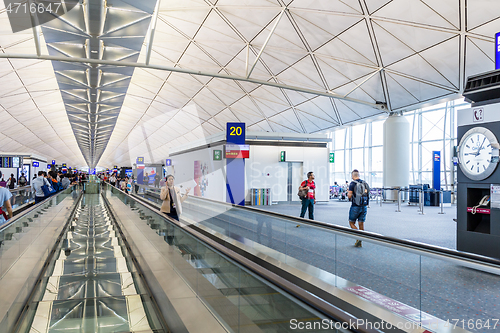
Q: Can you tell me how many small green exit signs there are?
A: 3